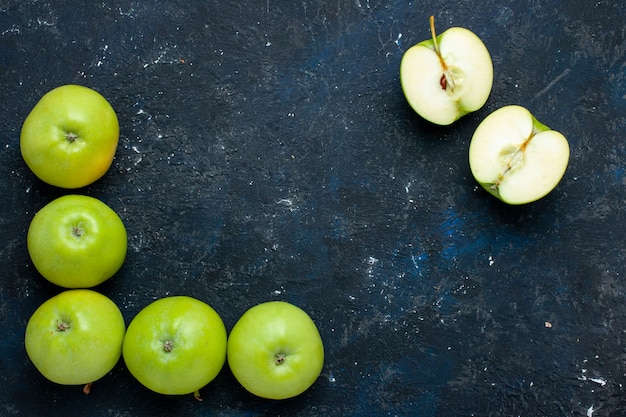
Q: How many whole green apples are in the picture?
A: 5